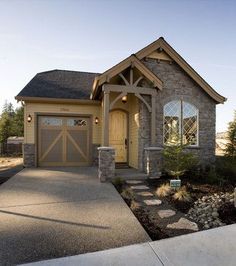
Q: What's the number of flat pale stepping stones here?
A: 6